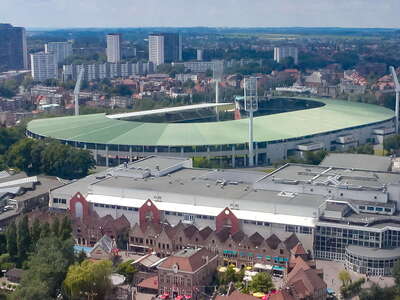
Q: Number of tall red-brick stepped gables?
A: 3